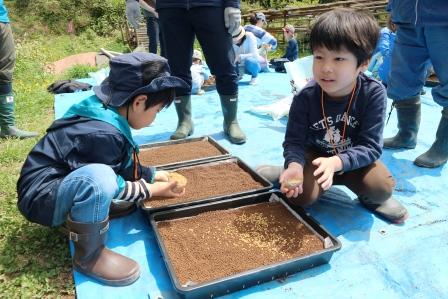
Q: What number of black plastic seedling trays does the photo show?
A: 3